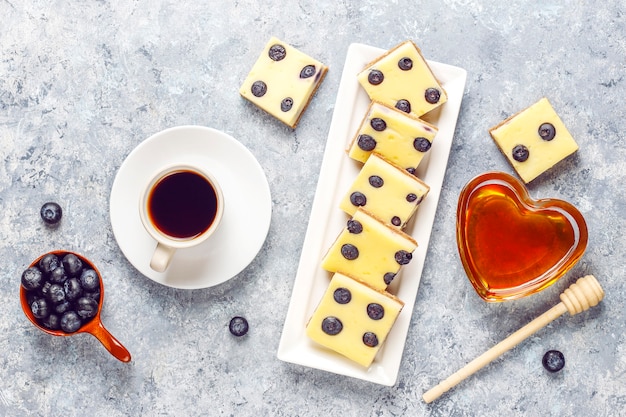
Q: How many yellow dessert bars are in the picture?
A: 7